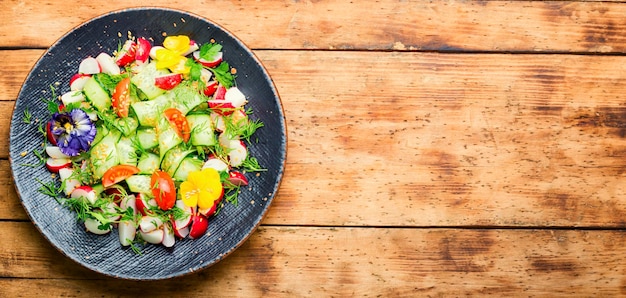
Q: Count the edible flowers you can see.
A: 3